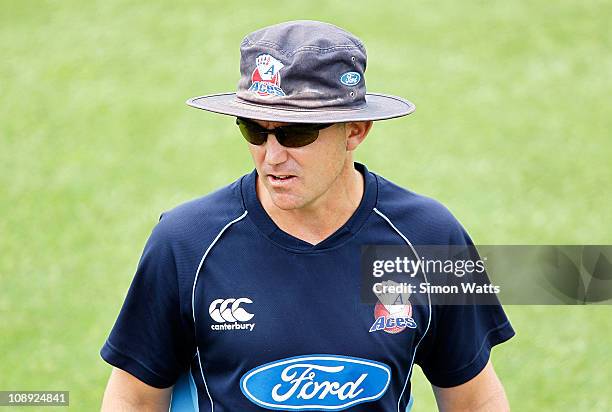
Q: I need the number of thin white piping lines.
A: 2